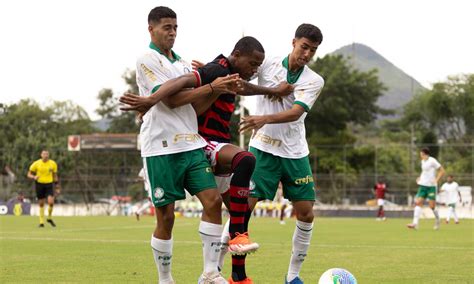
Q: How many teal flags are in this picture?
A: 0